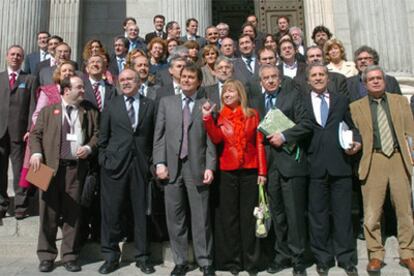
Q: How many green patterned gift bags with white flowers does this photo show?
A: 1